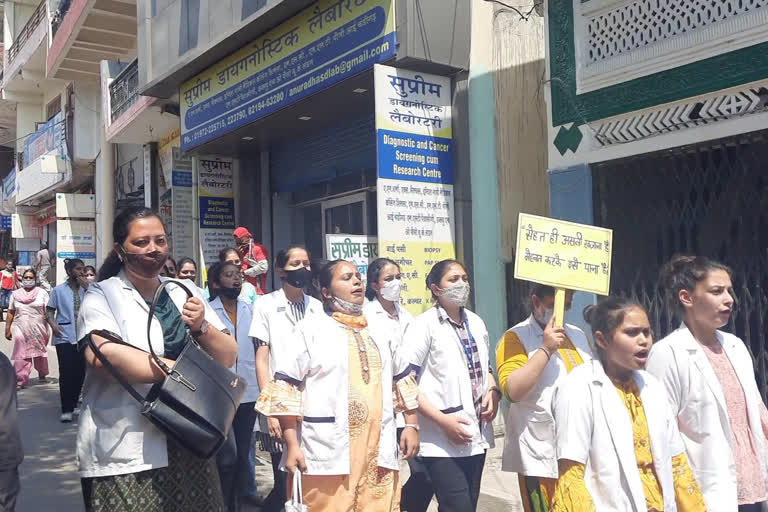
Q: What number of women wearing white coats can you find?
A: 8